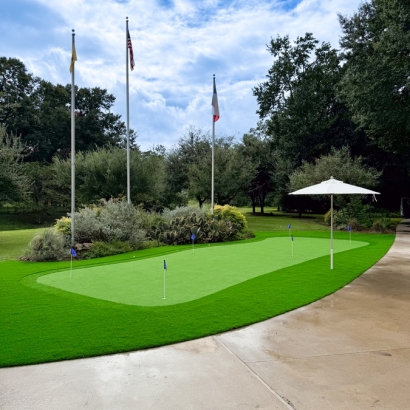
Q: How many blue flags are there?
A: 6